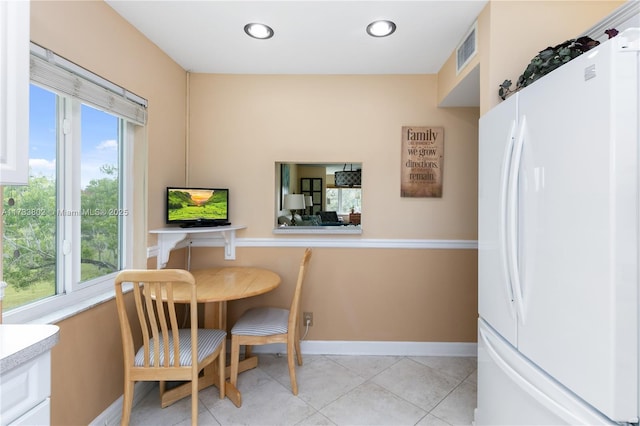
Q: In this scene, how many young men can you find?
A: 0